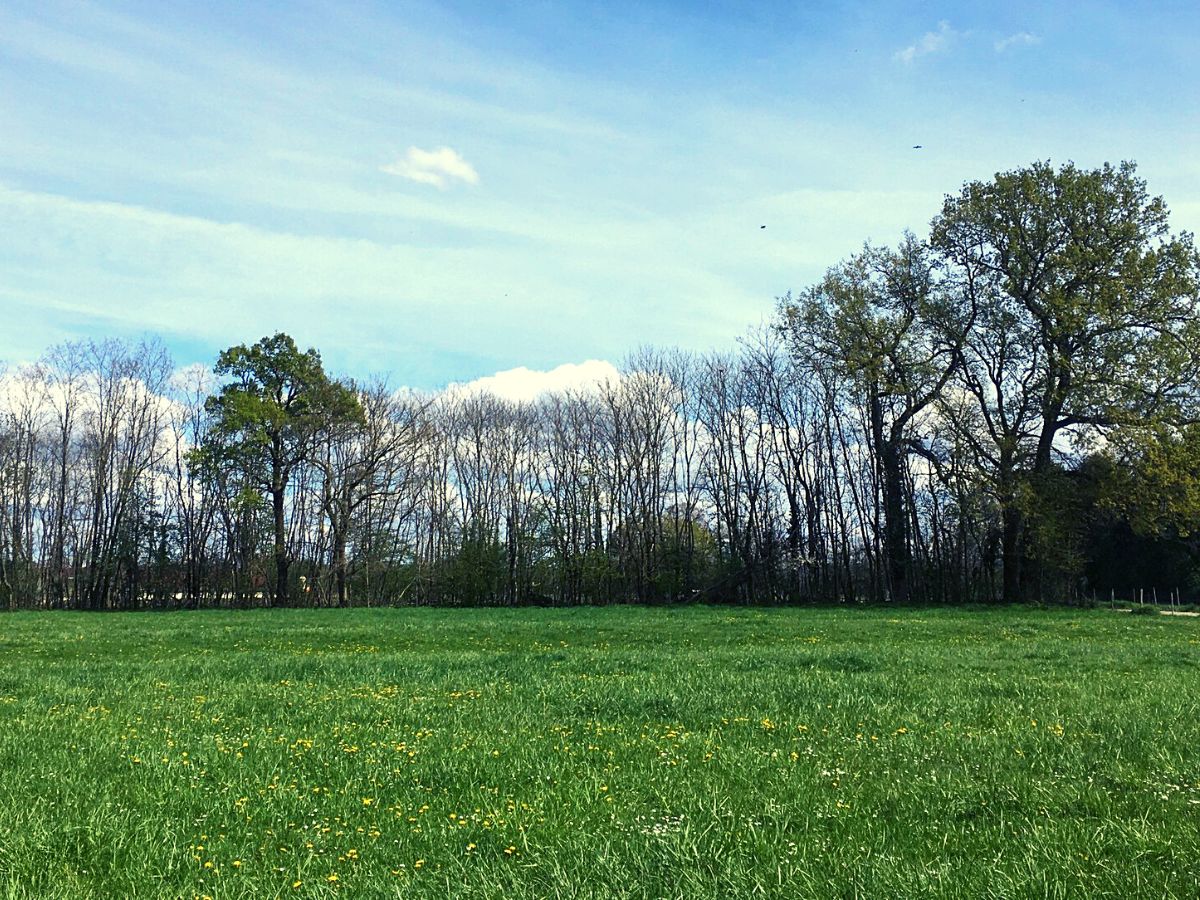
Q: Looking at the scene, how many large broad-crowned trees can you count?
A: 3